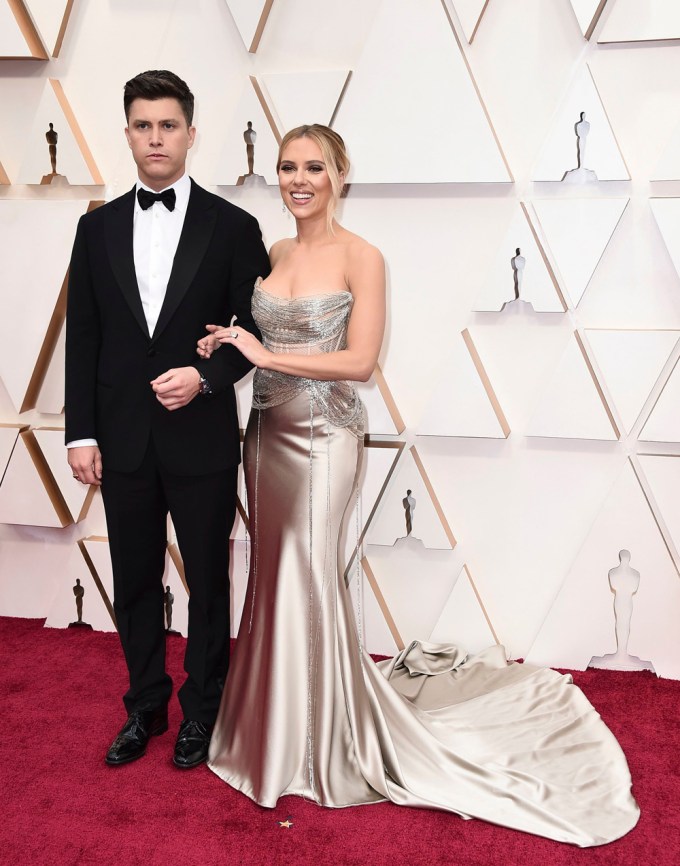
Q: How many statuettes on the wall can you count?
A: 8